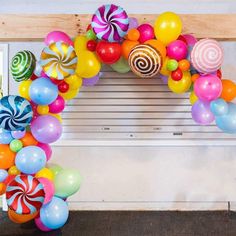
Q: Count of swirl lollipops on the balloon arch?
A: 7